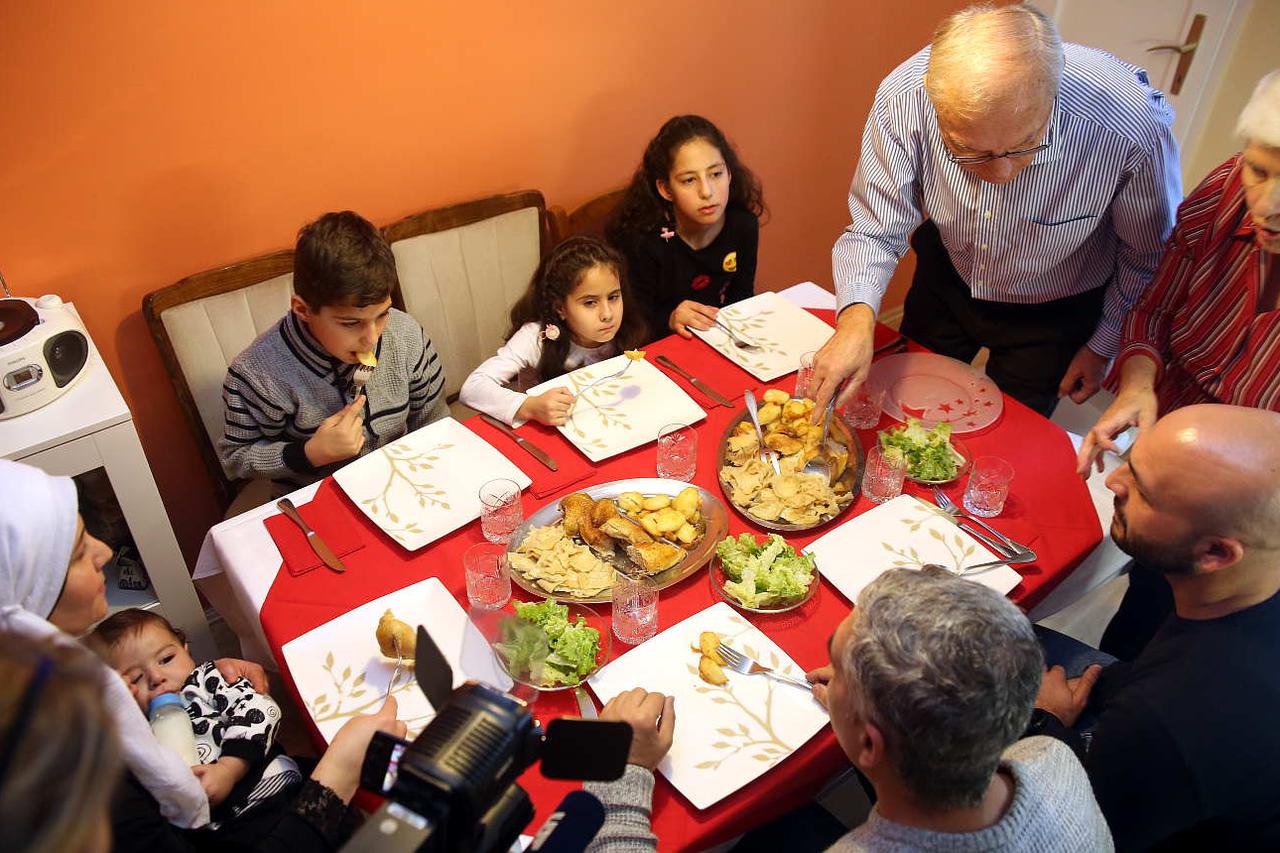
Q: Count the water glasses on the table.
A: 8